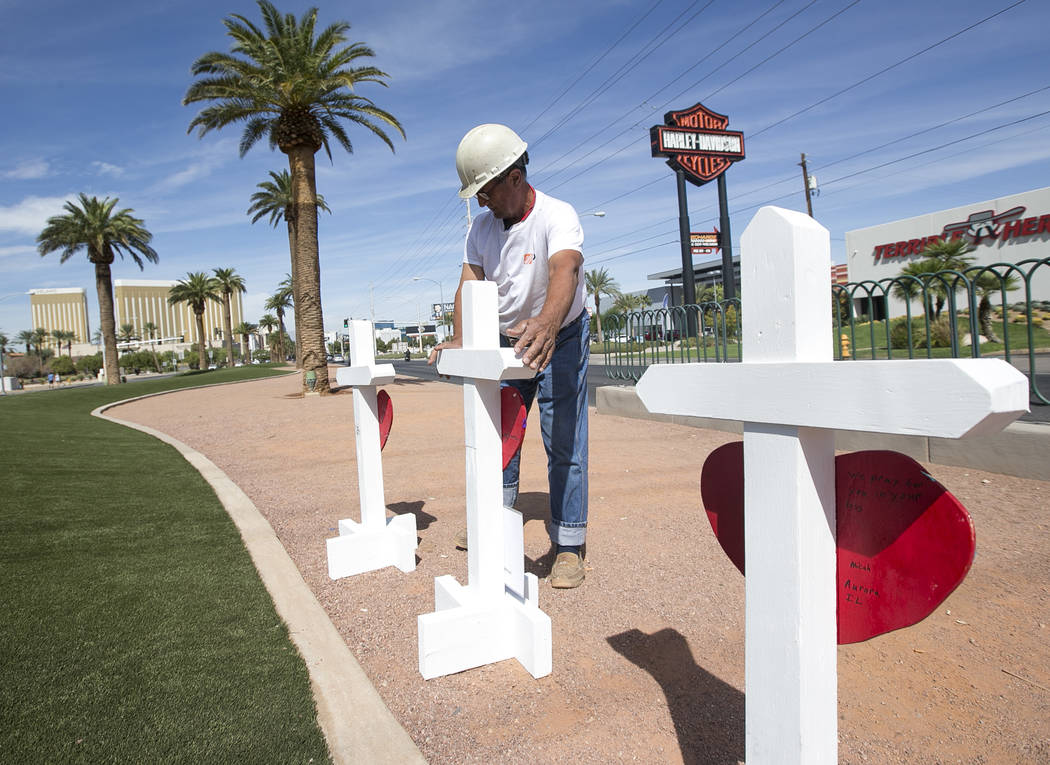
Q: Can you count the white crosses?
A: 3